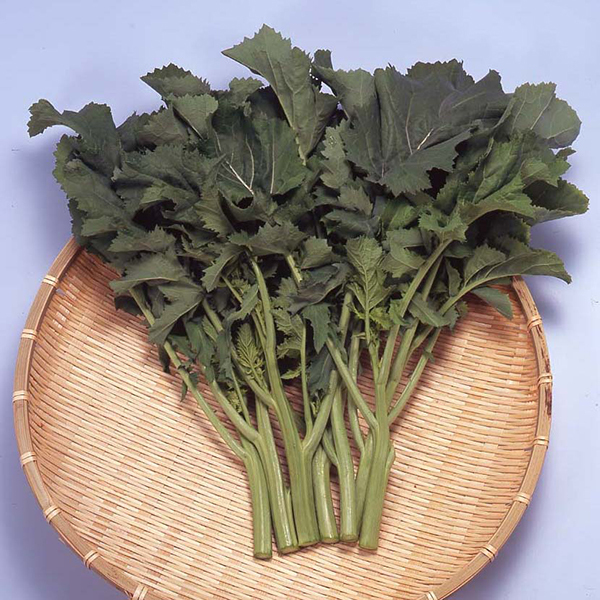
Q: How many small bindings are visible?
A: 13